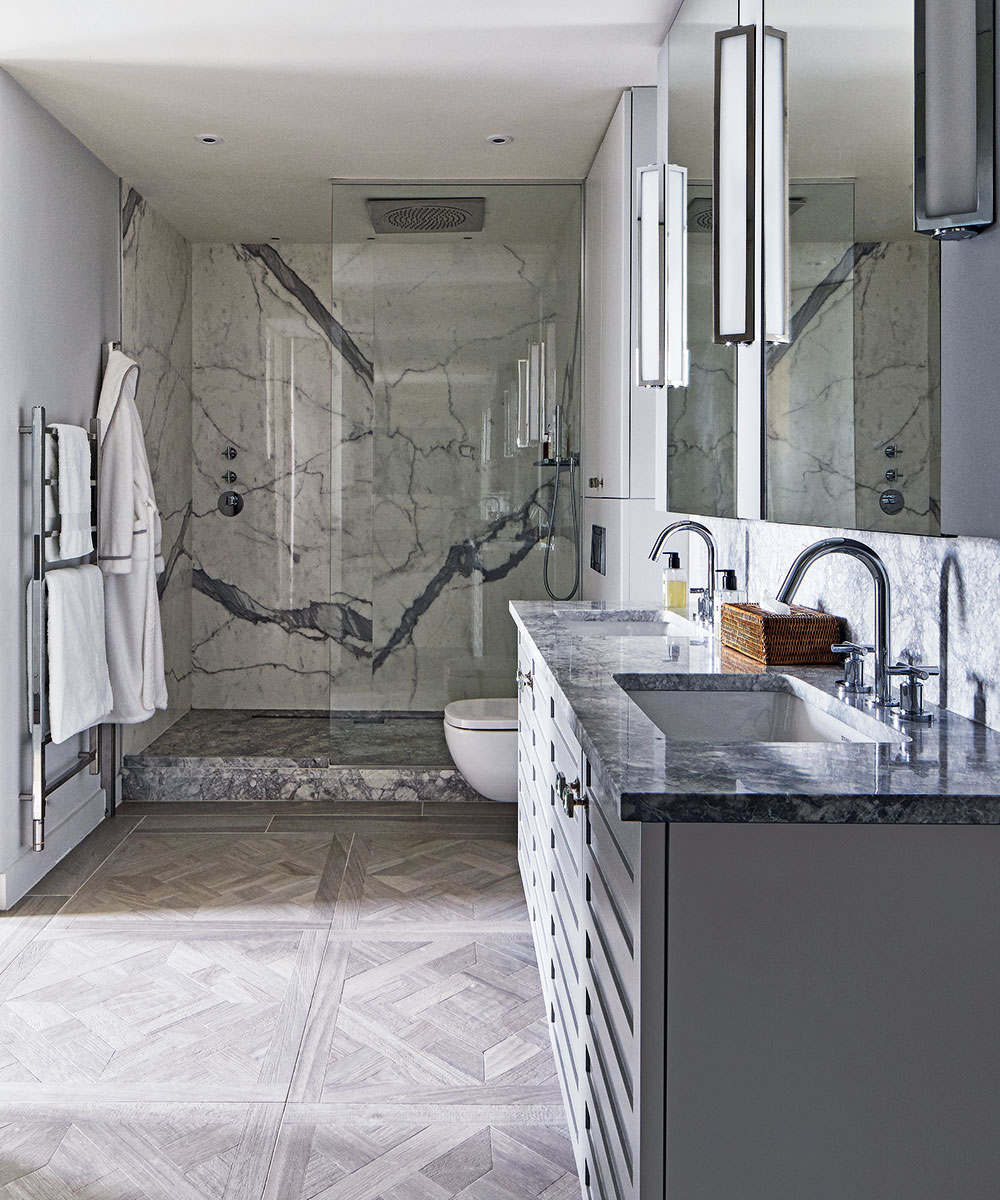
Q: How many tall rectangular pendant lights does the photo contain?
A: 3